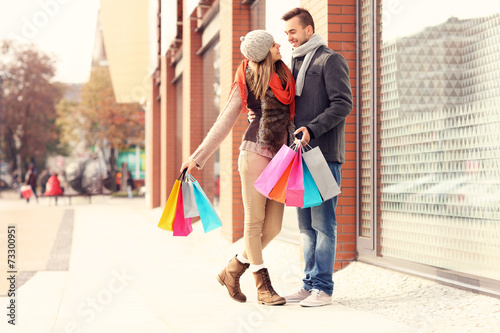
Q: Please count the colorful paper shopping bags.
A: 9